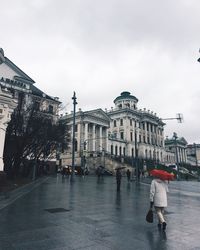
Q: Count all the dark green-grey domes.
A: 1